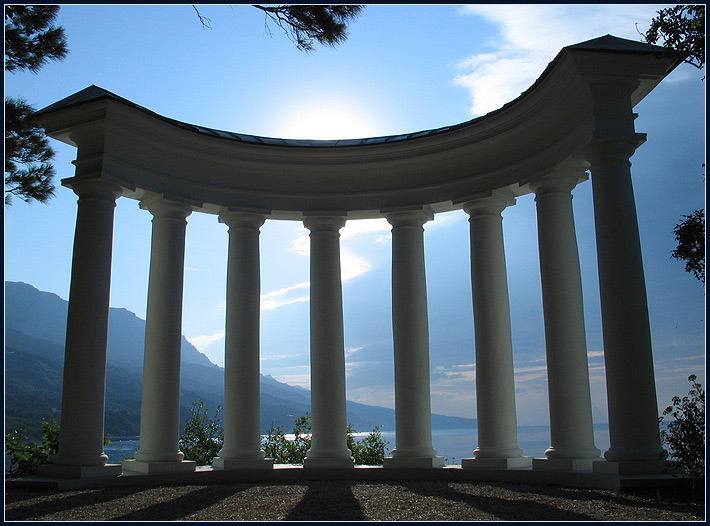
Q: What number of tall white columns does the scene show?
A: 8